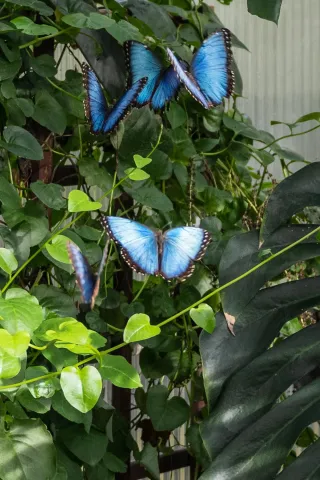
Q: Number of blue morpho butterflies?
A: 5